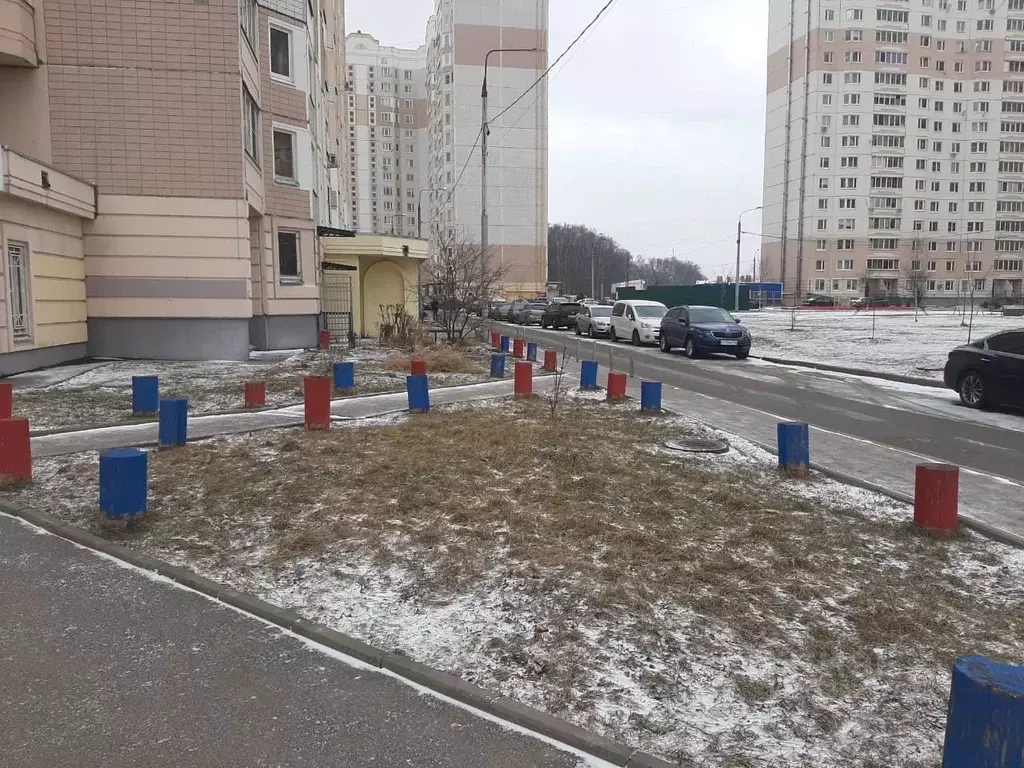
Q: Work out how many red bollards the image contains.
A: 12